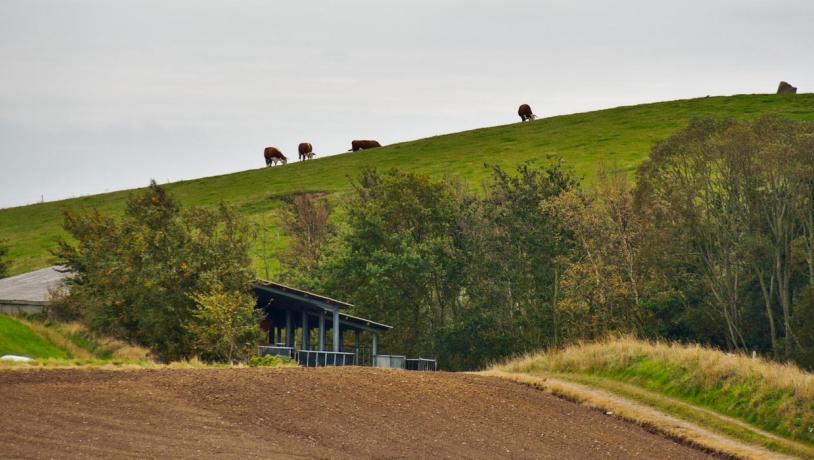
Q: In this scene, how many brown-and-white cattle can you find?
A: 4